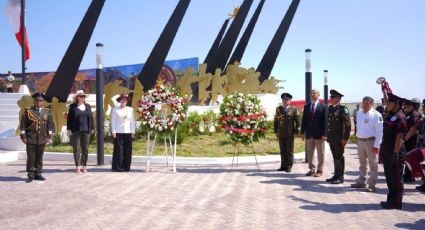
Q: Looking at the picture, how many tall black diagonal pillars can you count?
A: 6